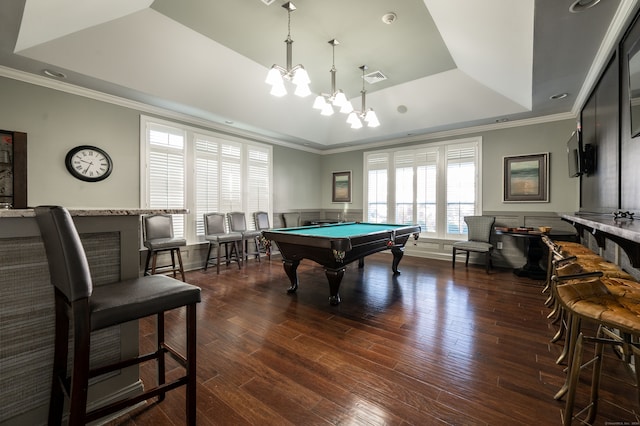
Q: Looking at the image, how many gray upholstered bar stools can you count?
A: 5